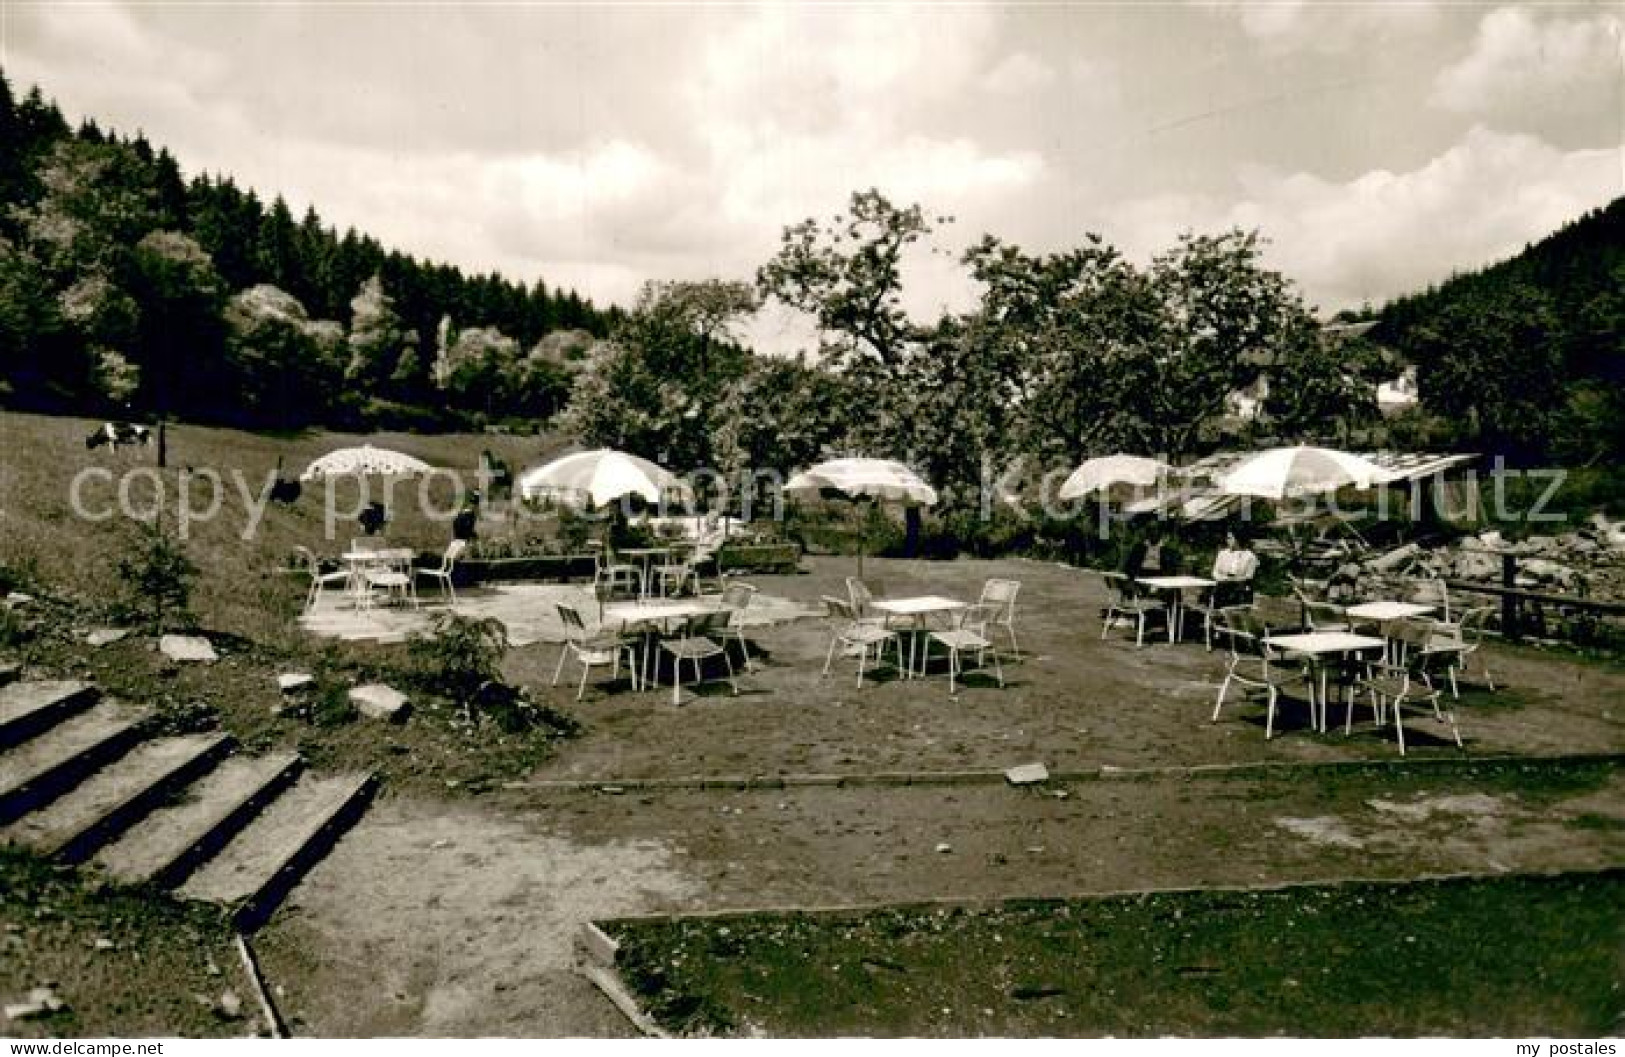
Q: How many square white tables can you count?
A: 7